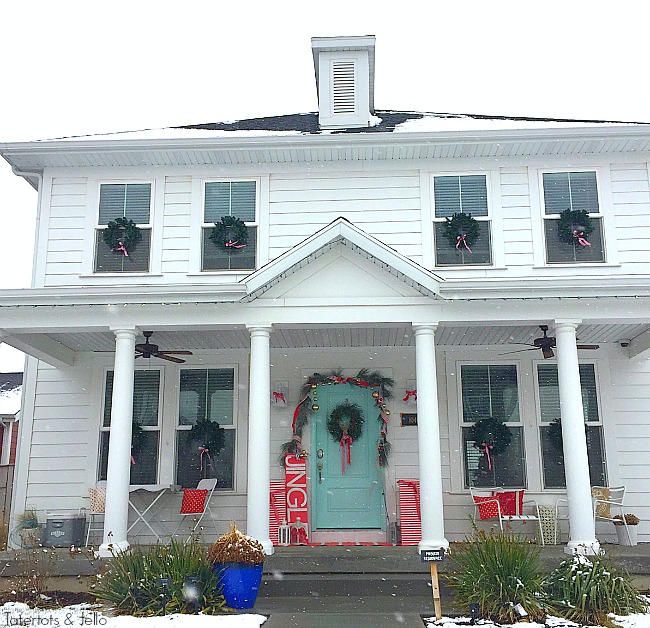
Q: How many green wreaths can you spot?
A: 9